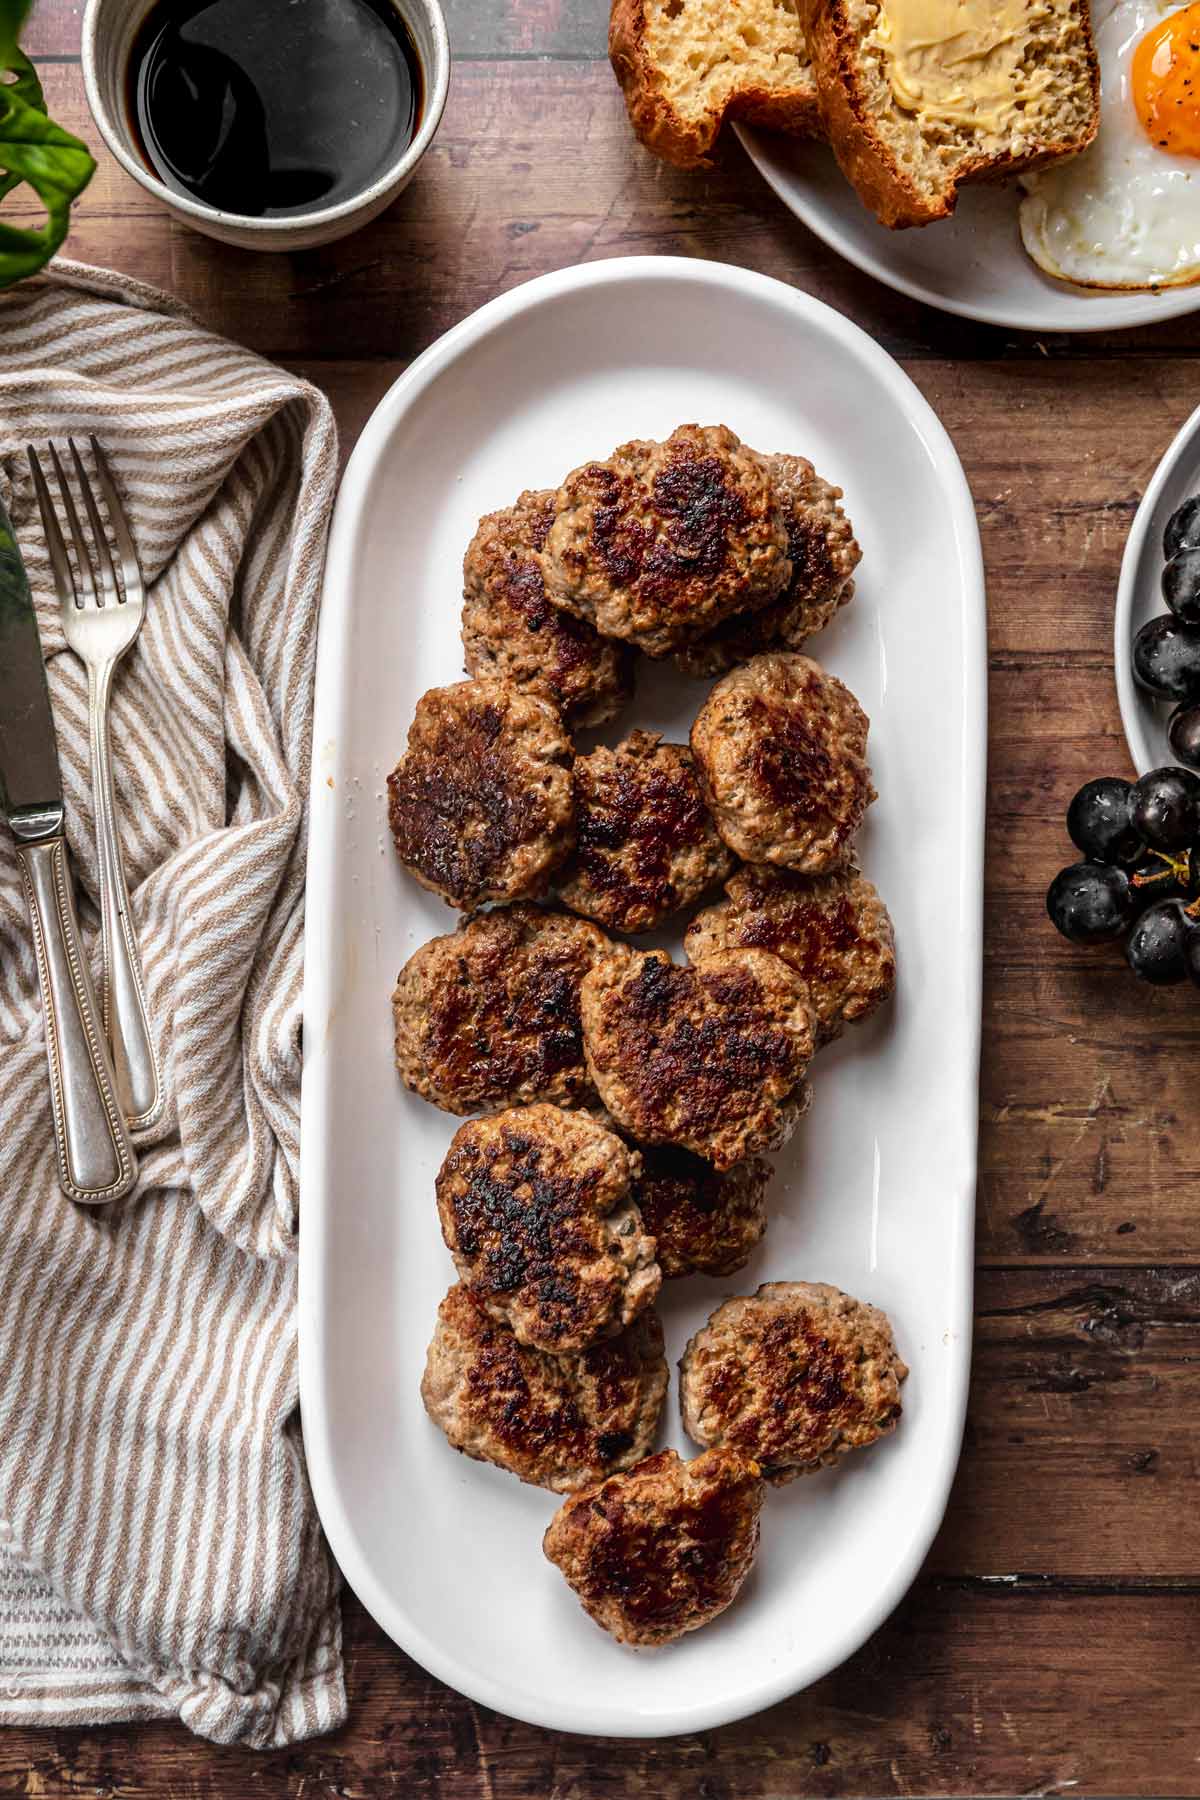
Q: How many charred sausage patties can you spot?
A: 14